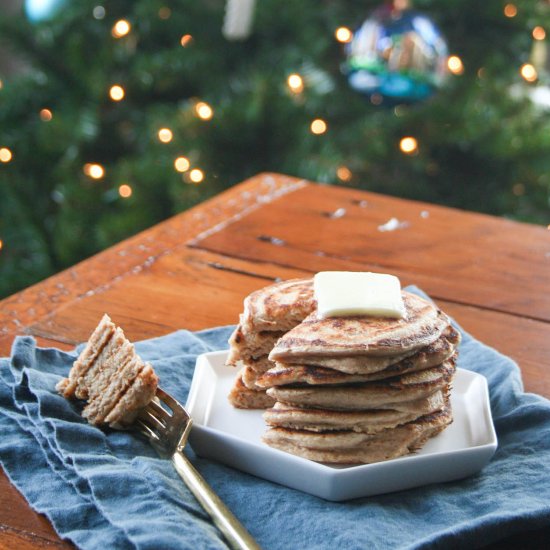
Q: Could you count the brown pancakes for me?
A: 5